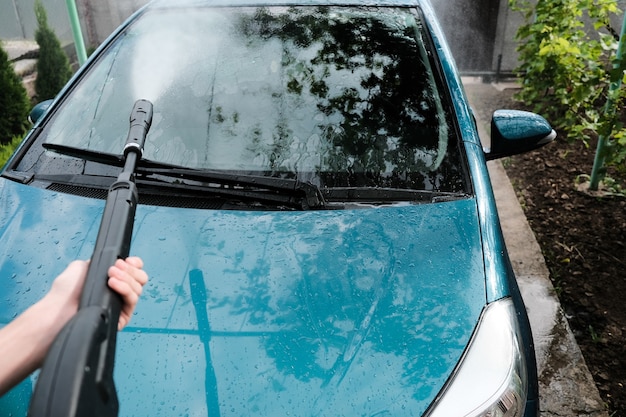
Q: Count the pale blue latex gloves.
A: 0